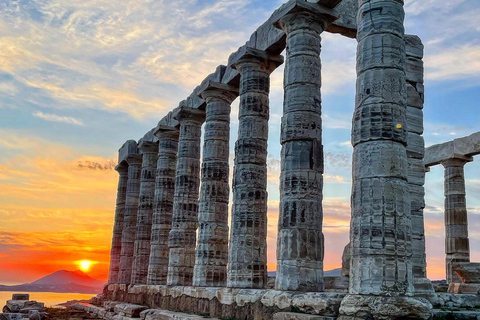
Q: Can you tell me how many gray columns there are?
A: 11